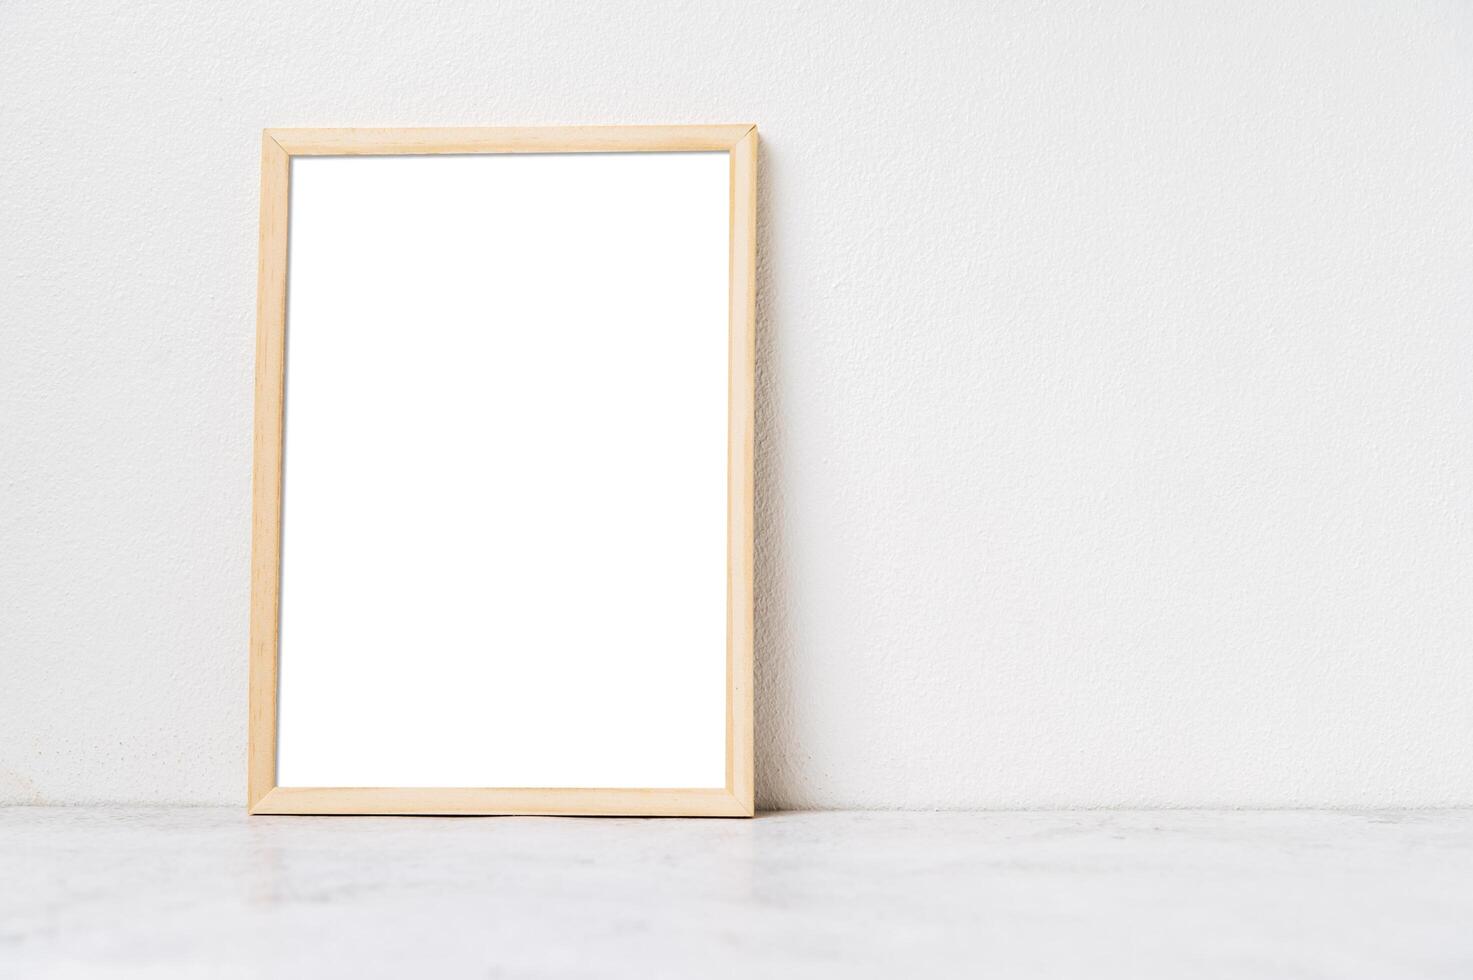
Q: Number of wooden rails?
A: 4